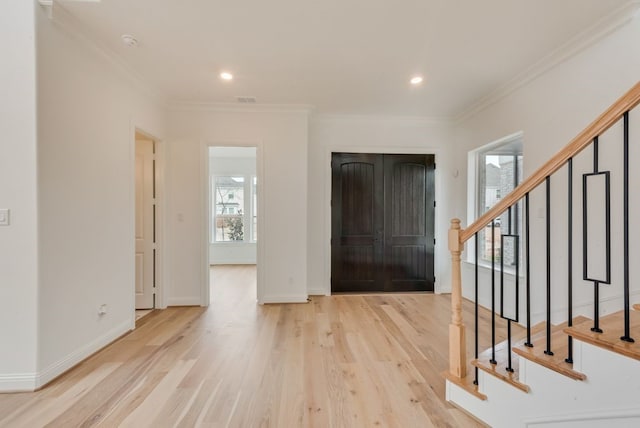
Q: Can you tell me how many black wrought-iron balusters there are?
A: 8